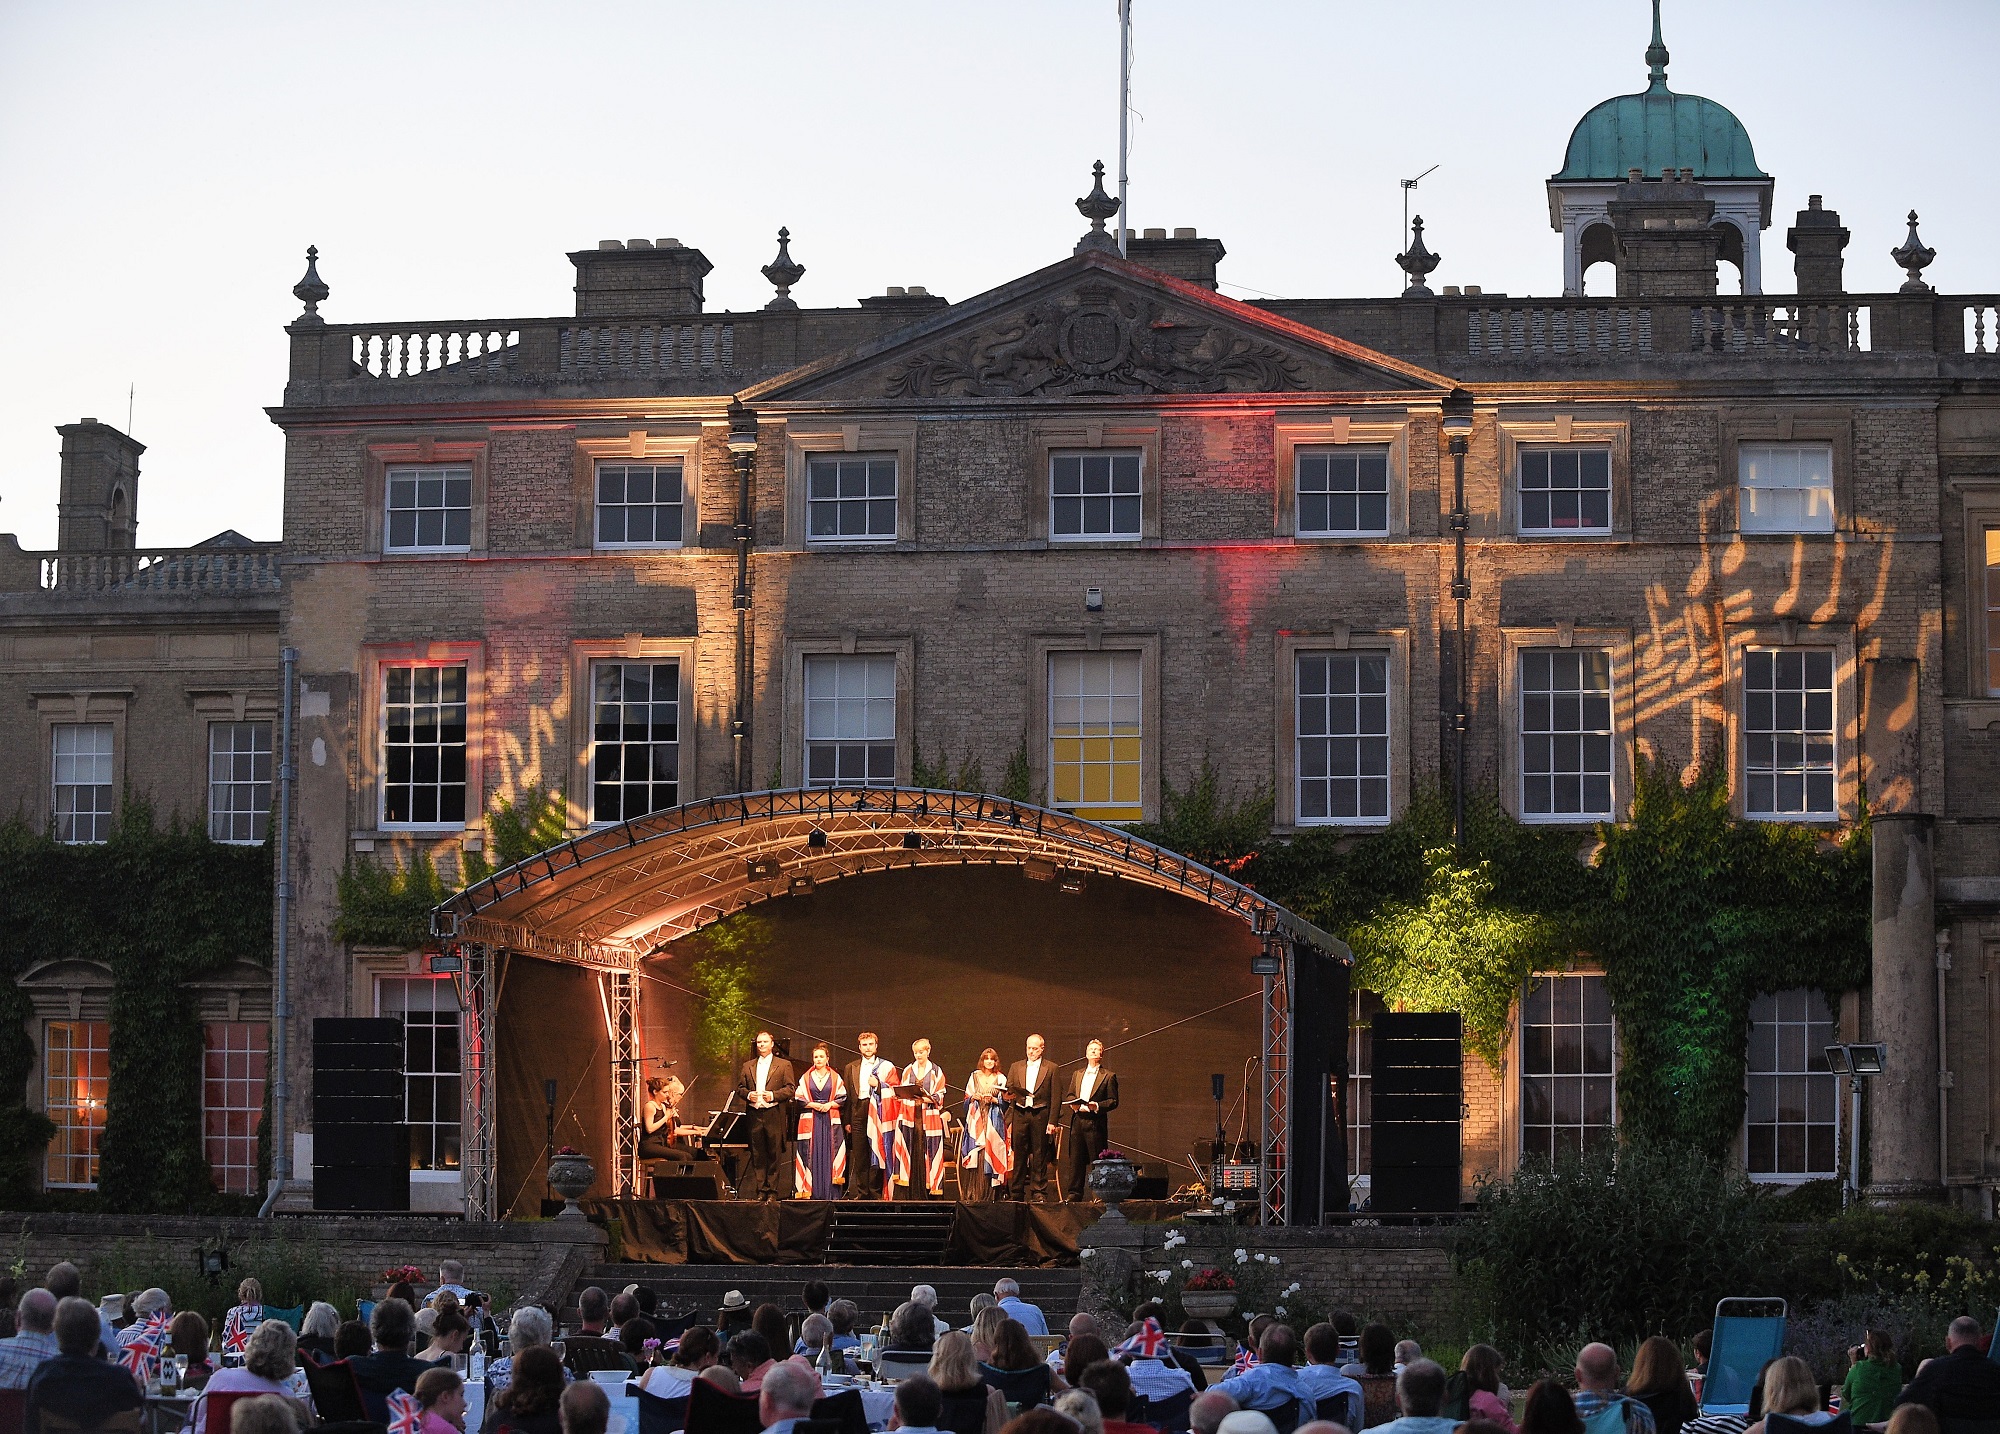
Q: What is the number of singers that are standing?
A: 7